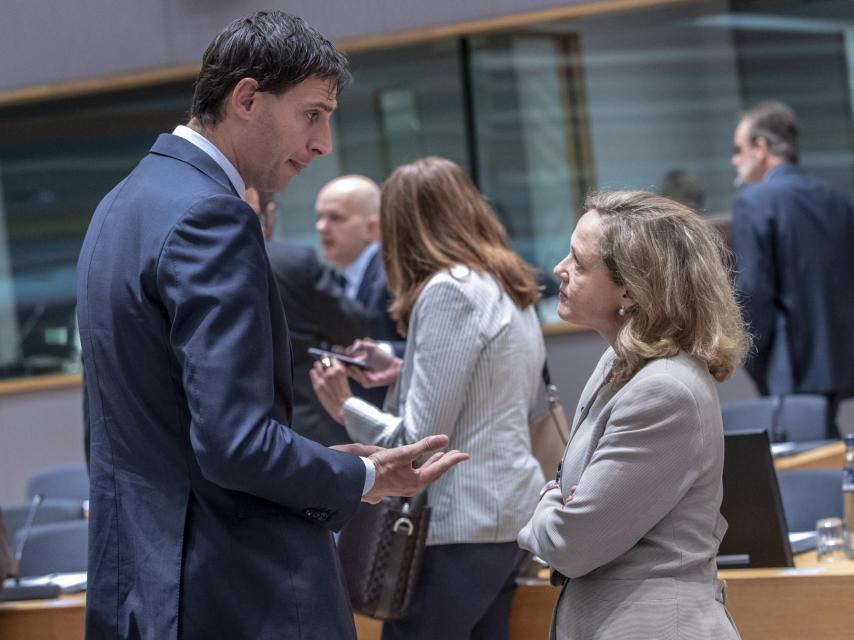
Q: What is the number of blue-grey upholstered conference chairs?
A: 6